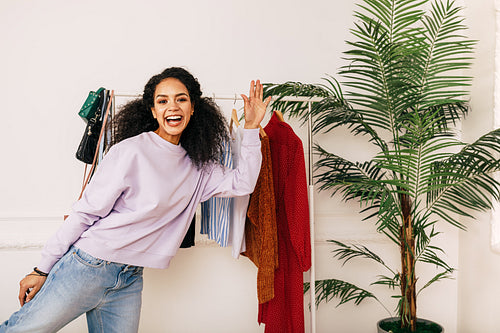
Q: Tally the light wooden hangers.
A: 3